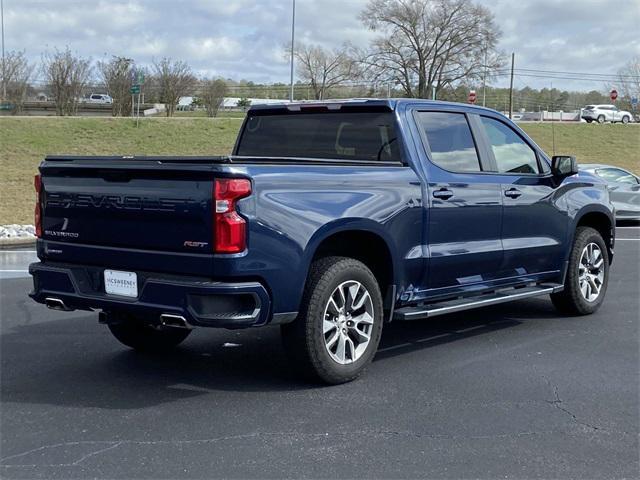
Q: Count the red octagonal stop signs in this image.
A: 2